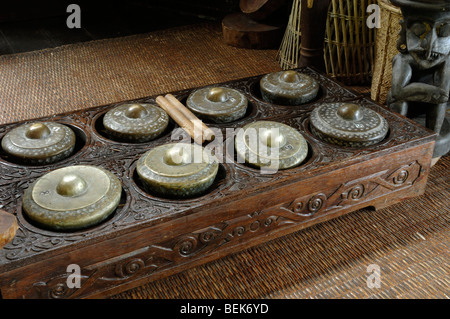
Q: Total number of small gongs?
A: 8